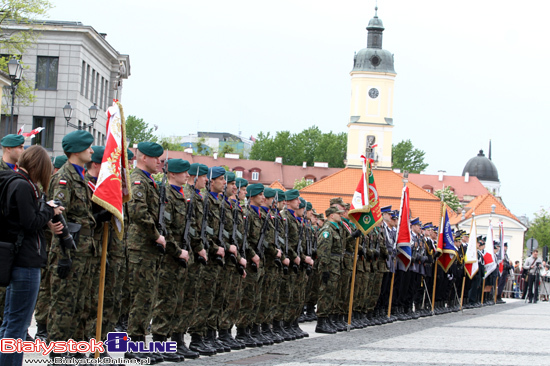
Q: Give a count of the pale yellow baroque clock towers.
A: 1